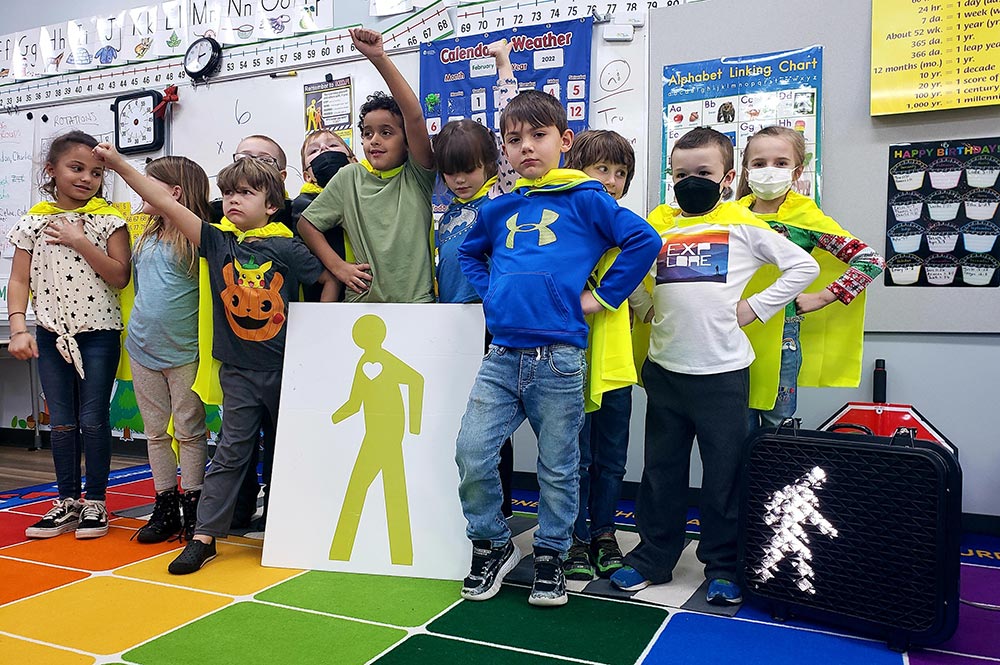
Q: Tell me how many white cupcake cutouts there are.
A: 12